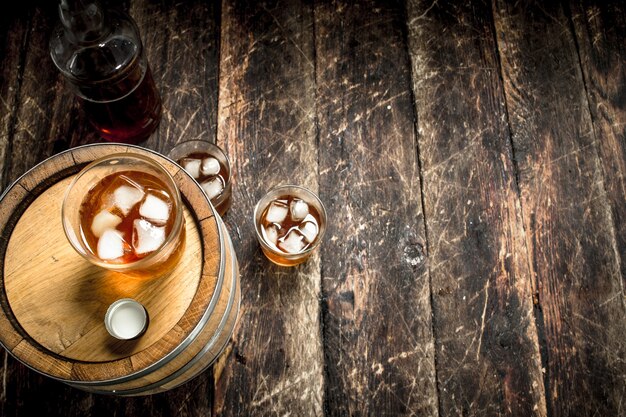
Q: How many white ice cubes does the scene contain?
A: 13